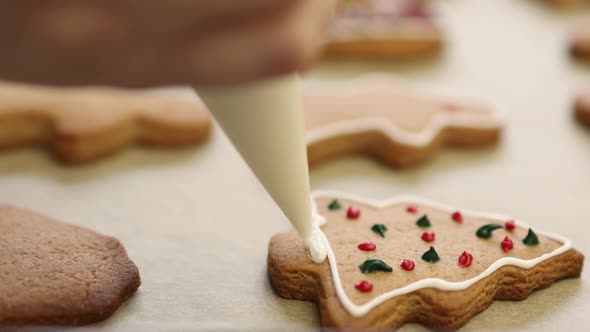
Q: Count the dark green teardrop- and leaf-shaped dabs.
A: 7